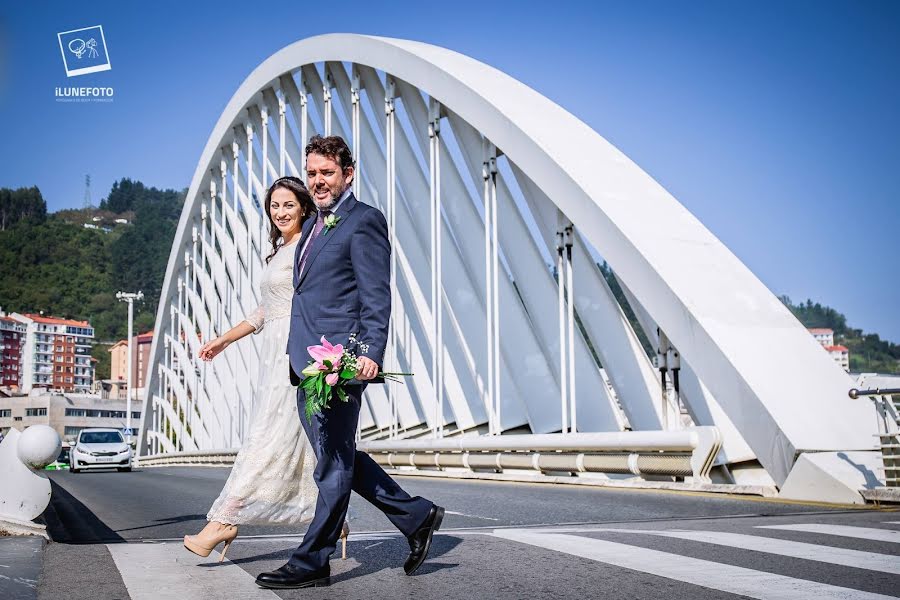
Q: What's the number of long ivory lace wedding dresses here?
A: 1